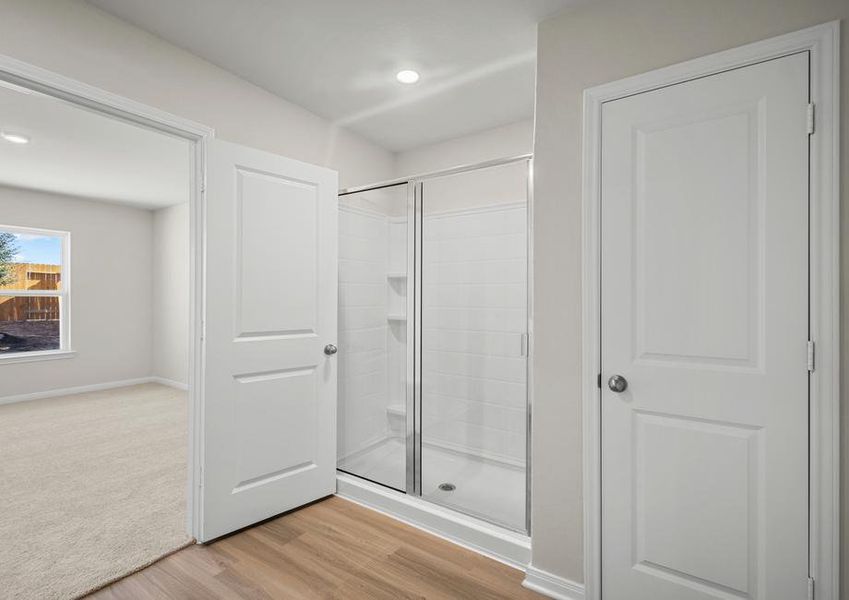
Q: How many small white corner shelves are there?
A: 3